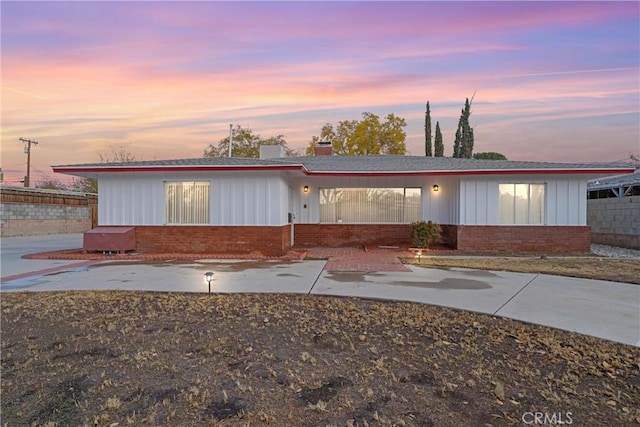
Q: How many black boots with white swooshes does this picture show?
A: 0